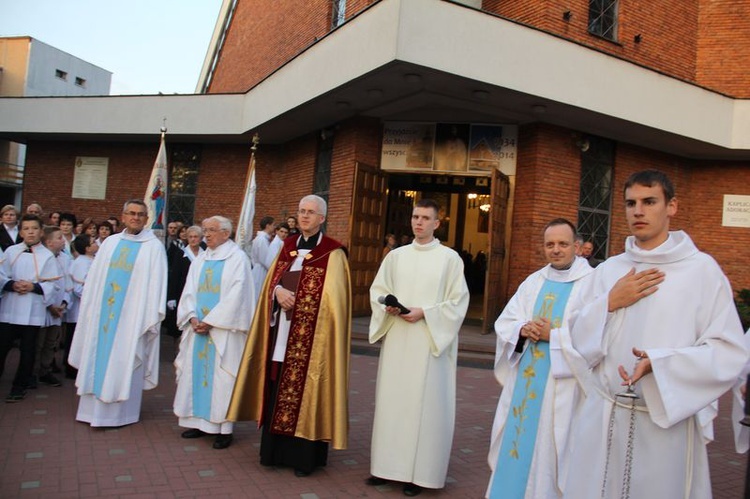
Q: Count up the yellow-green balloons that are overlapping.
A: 0